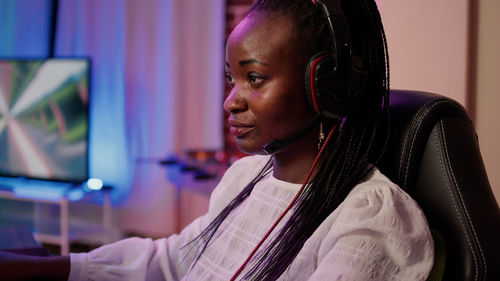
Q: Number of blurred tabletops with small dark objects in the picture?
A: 1